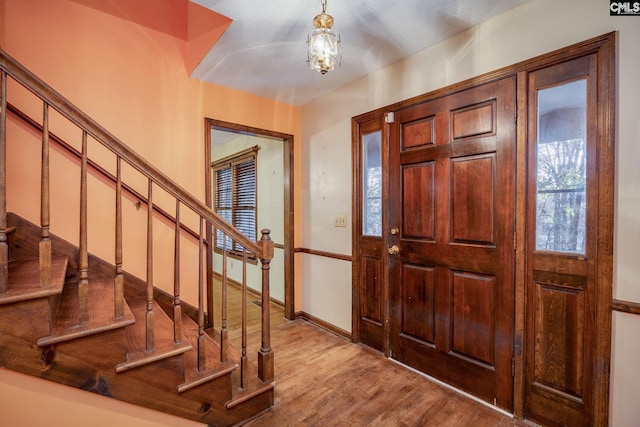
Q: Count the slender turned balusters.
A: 9